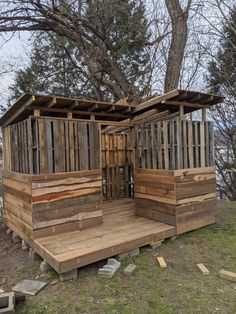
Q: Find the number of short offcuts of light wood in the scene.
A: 3